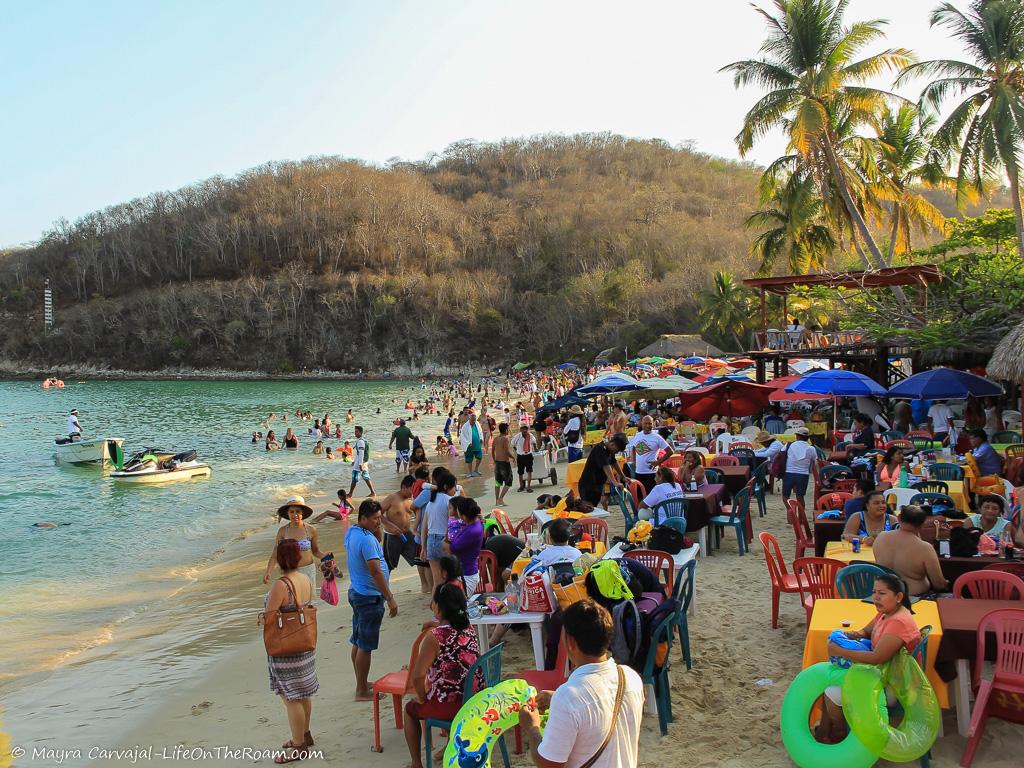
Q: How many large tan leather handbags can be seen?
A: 1